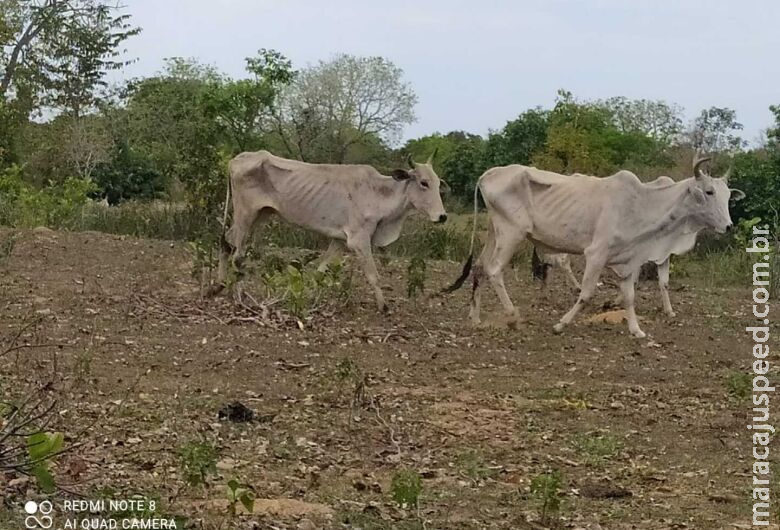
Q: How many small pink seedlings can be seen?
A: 0